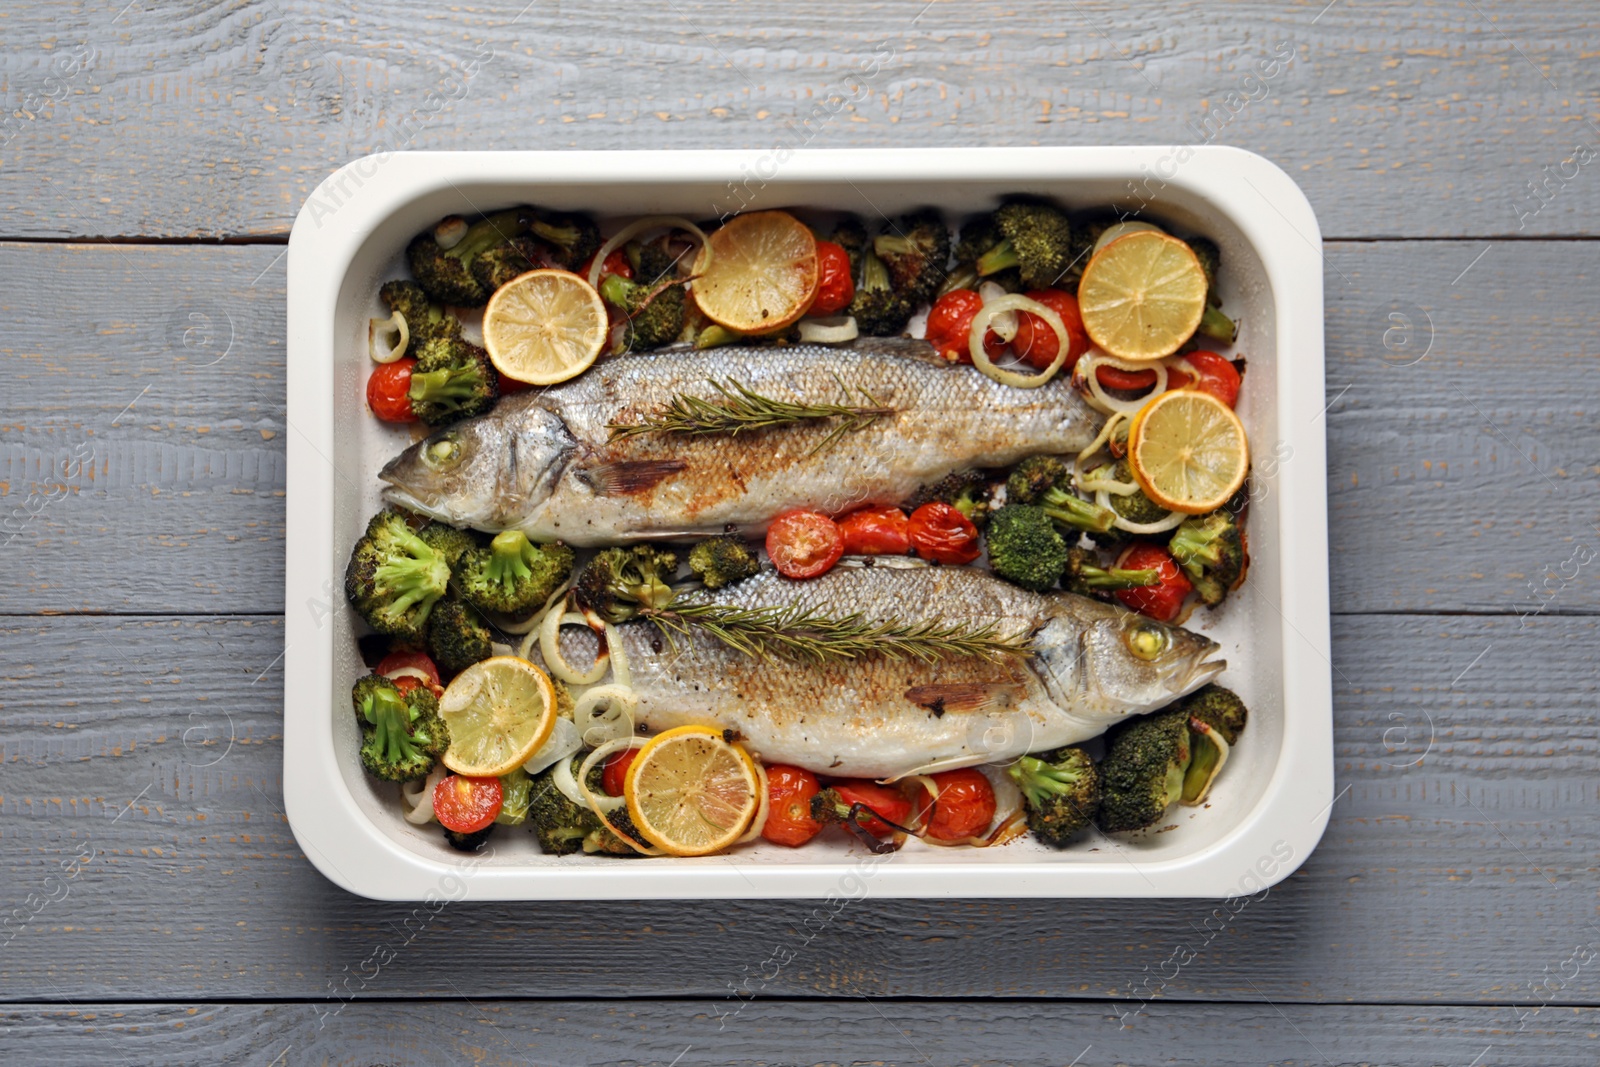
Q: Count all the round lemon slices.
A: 6